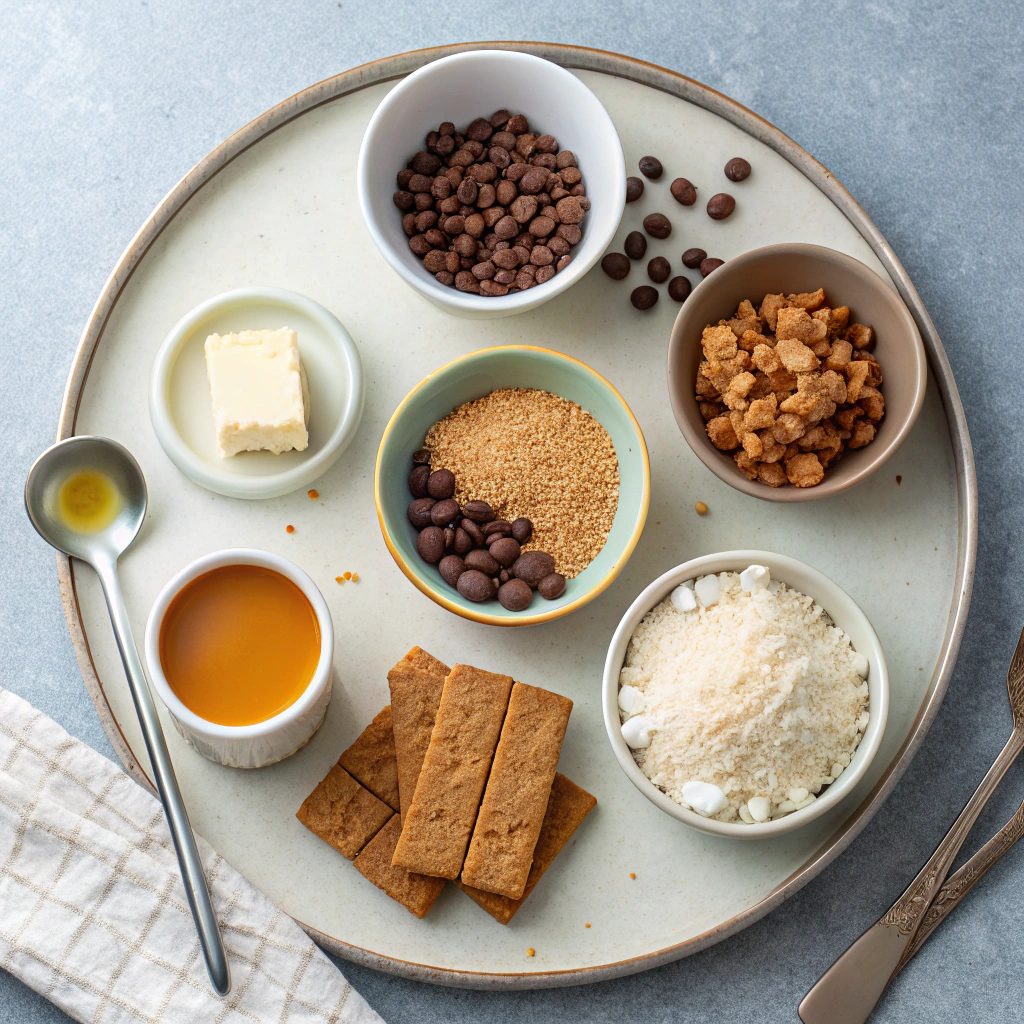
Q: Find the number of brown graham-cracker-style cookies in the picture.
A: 7